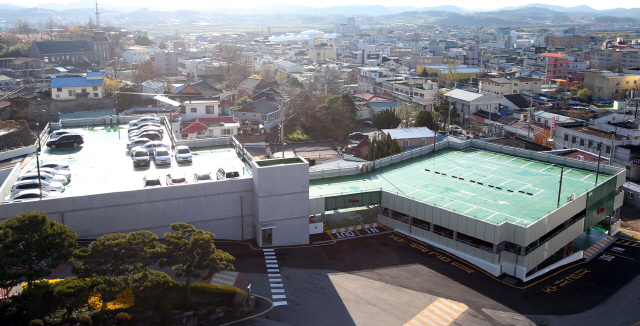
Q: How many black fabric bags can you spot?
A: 0